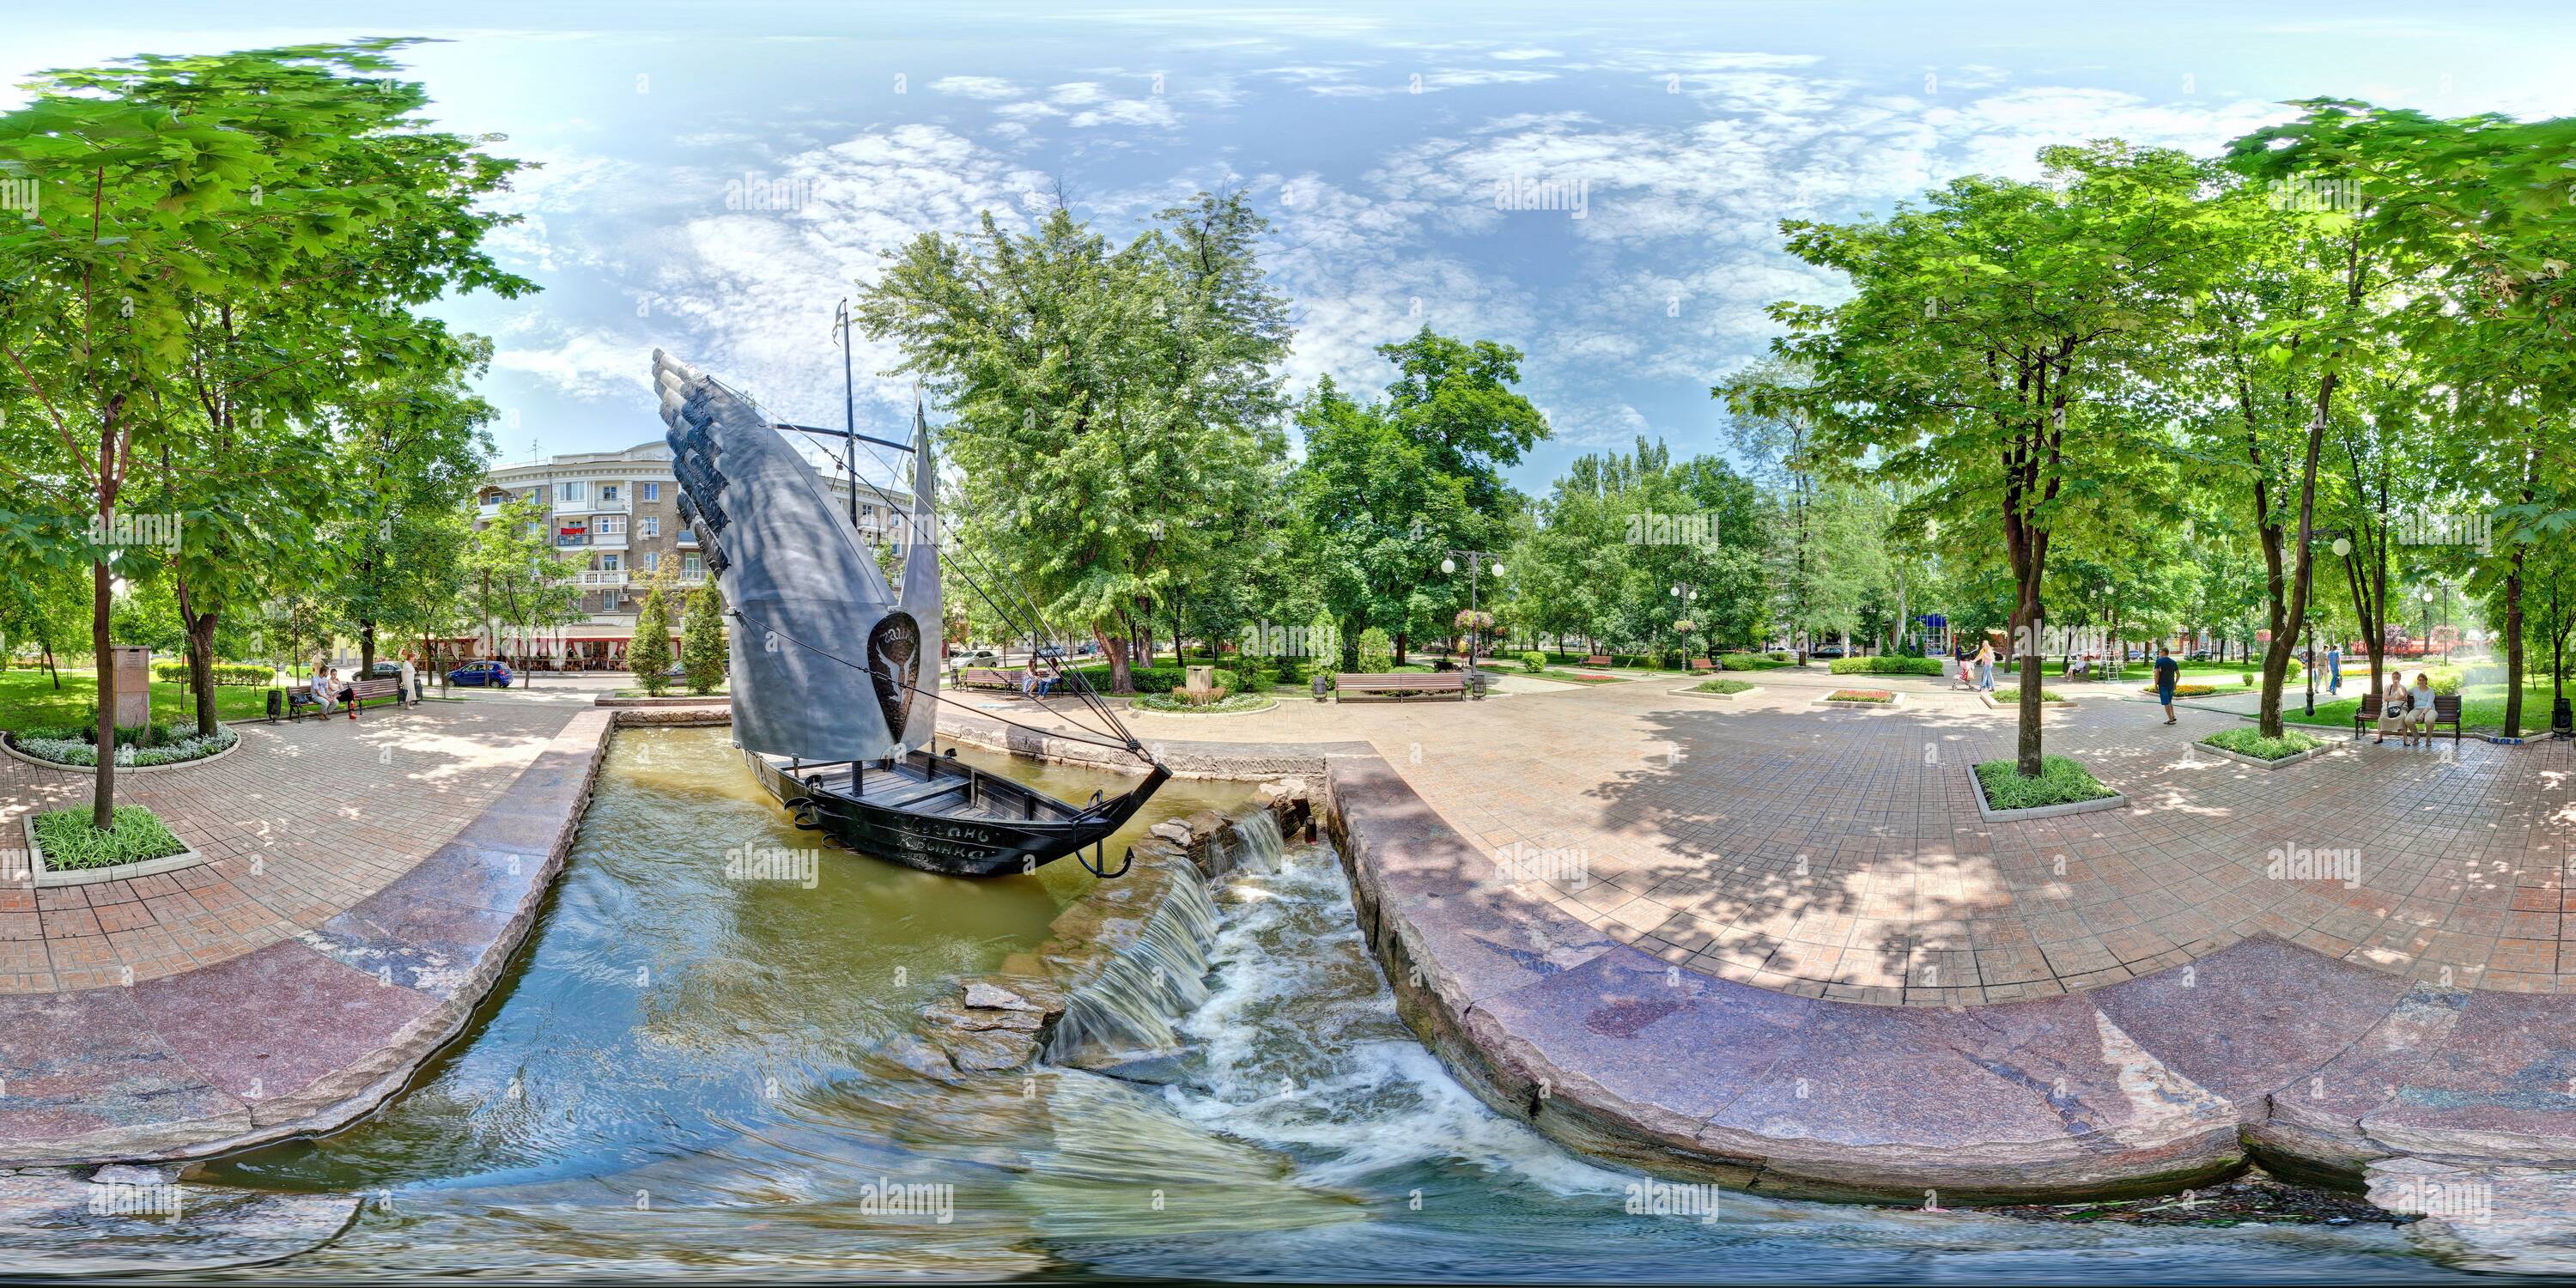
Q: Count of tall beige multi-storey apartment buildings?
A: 1